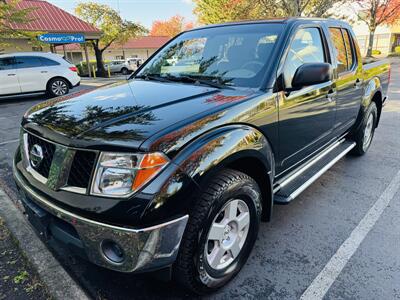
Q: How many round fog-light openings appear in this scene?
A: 1